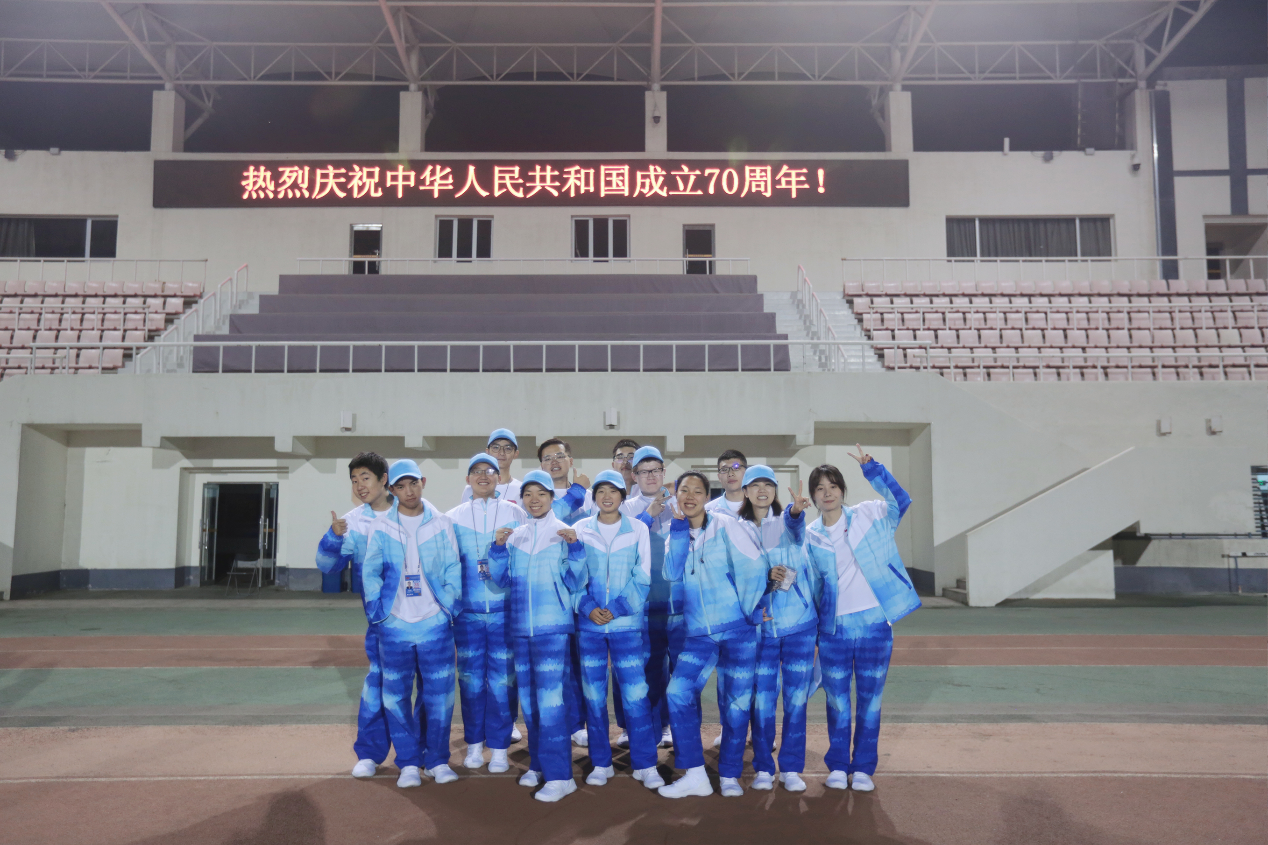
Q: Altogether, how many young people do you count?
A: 13